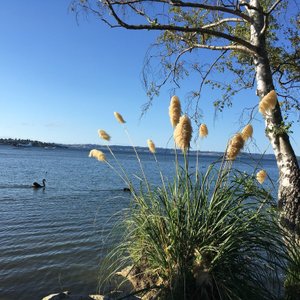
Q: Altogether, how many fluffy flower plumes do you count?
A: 11